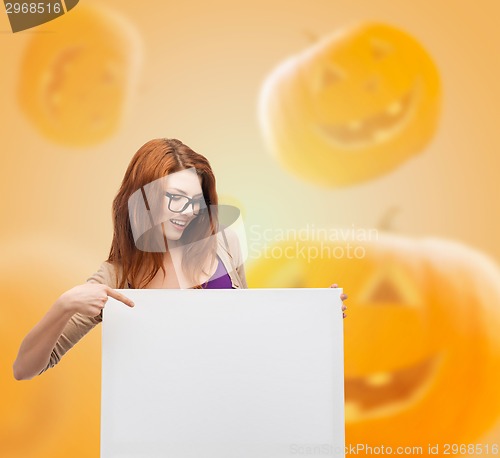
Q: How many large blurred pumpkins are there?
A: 4